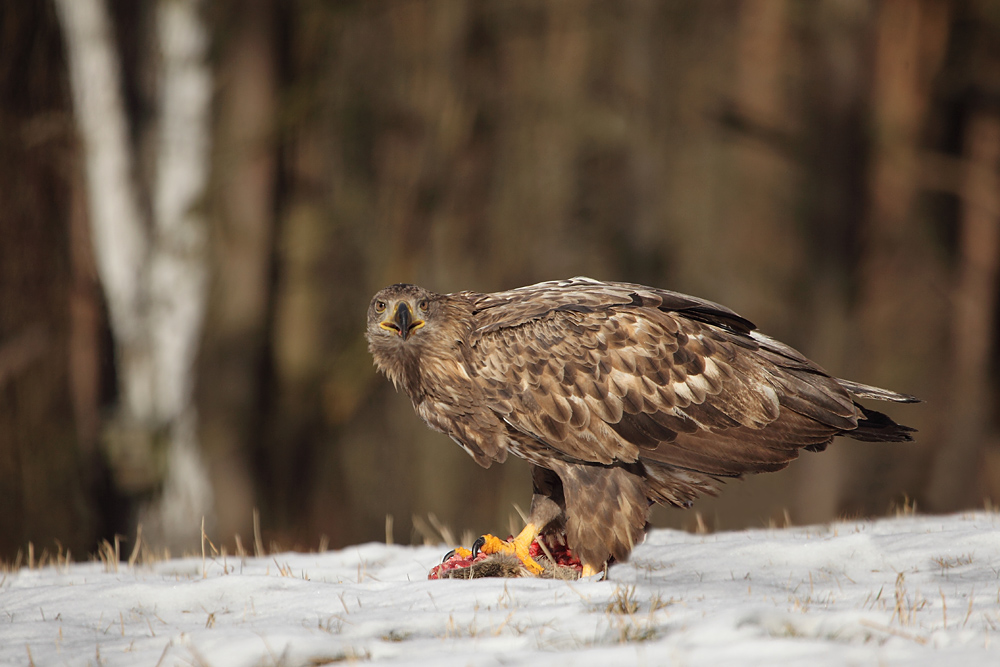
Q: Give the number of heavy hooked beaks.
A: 1